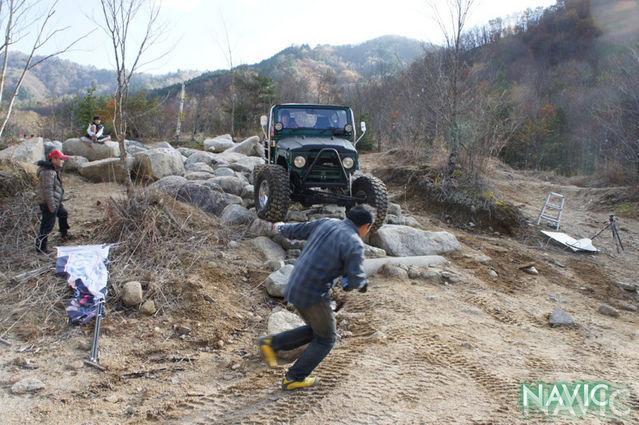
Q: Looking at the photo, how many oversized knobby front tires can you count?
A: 2